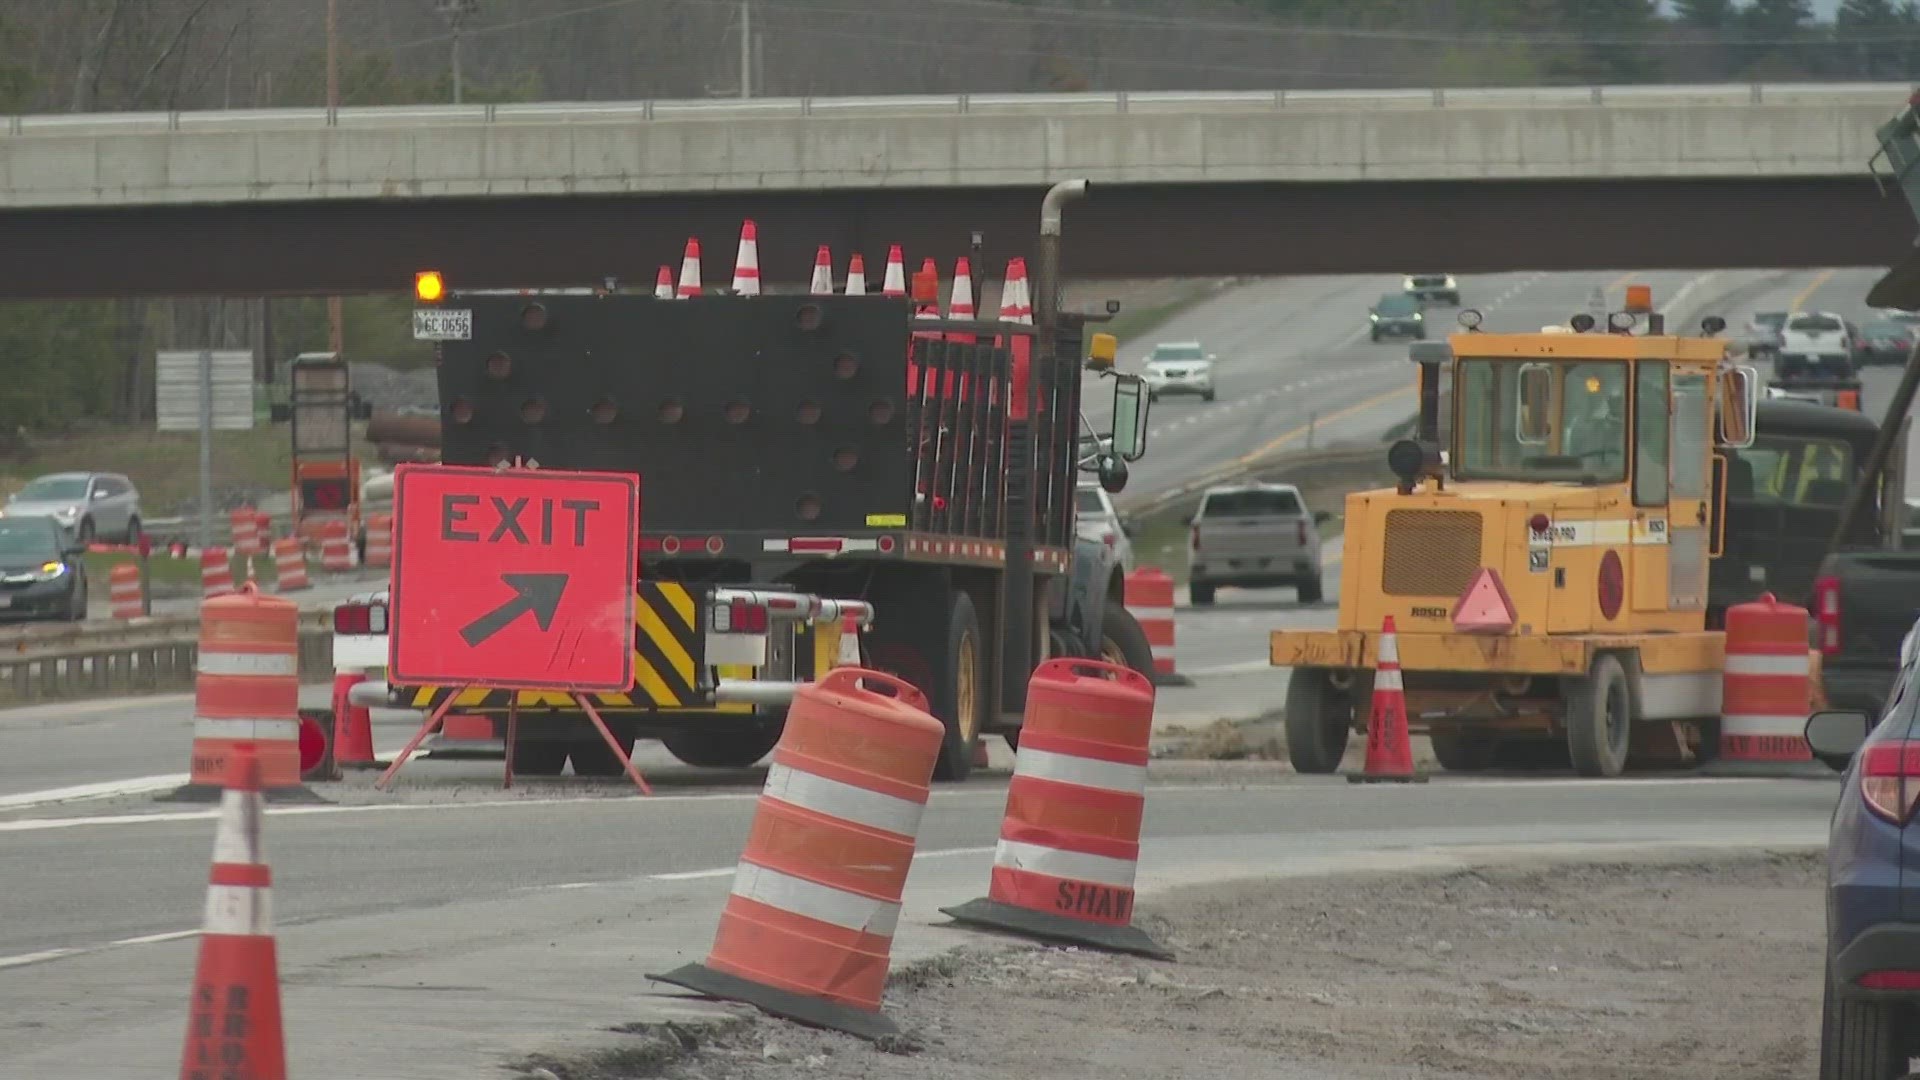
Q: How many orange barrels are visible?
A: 12